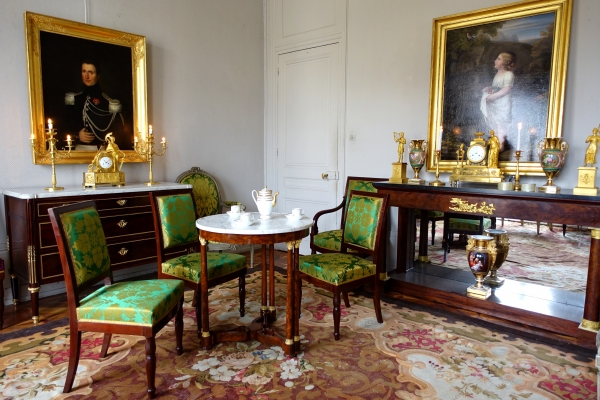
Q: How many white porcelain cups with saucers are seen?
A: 3